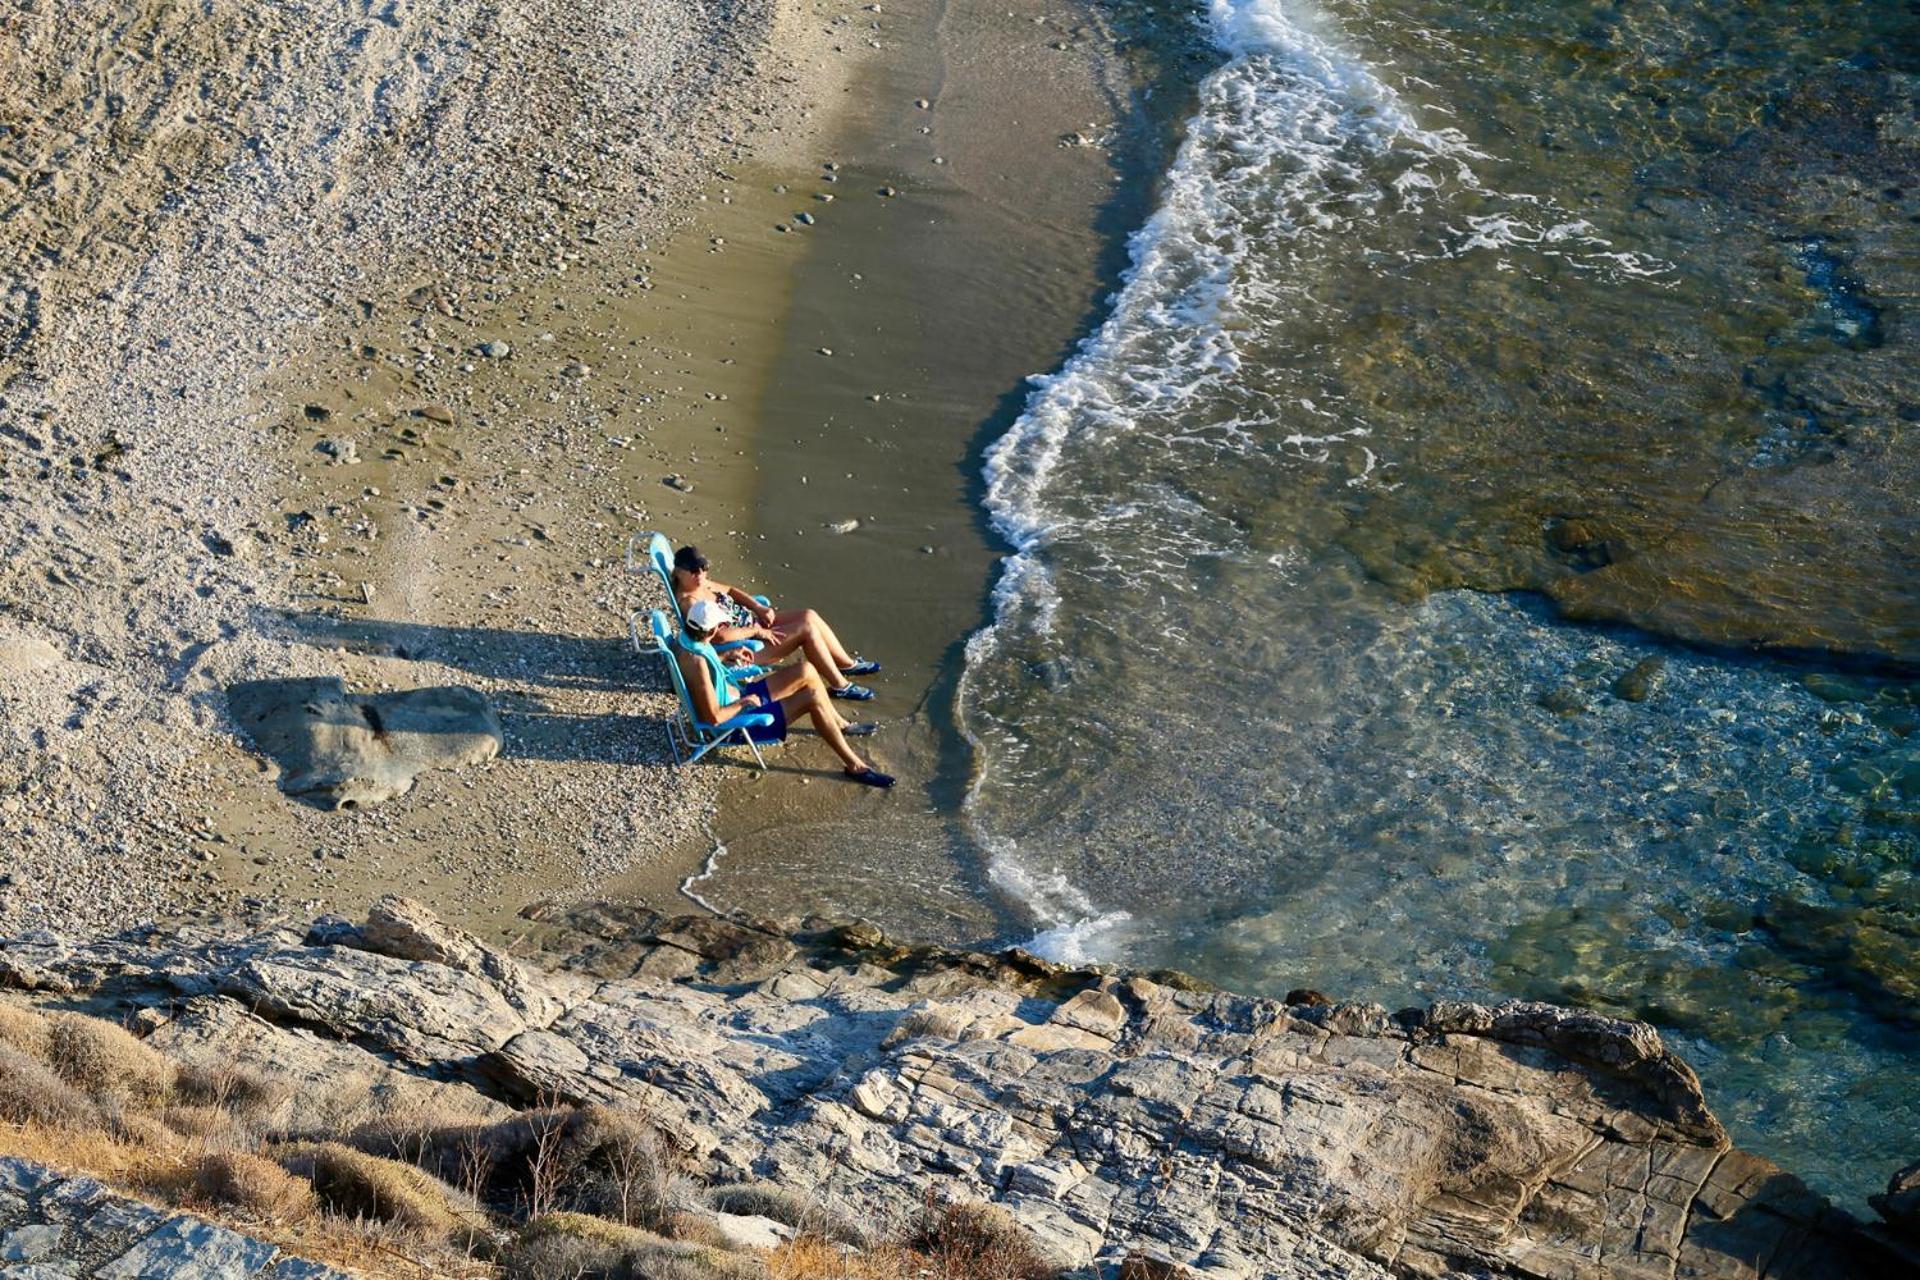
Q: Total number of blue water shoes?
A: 4